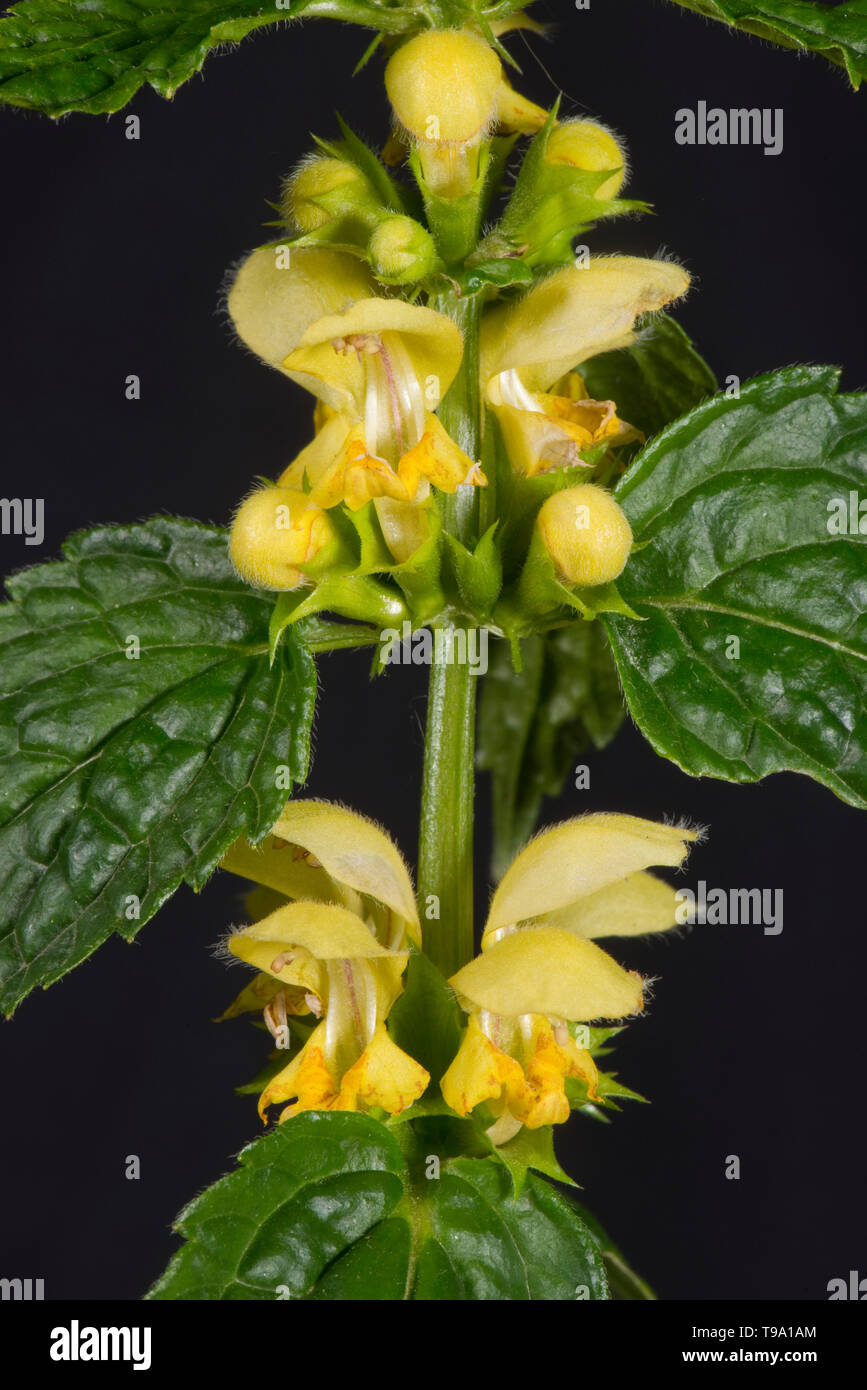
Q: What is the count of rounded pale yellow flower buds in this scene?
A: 6